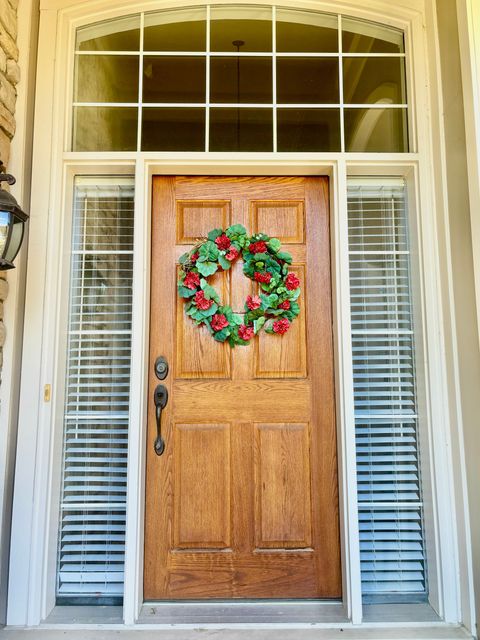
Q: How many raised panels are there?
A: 6